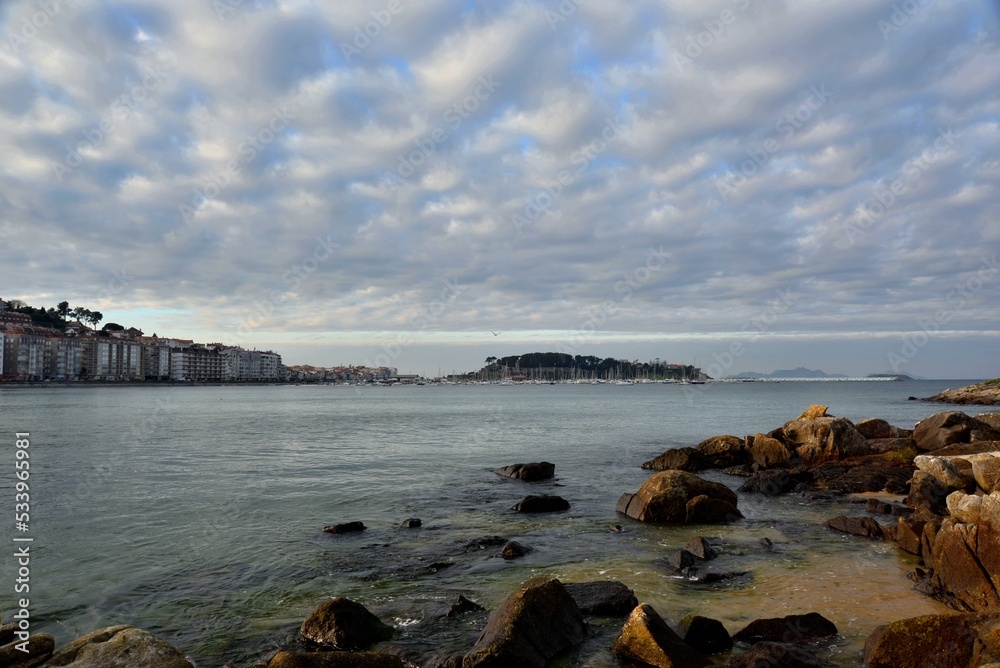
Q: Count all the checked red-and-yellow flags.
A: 0